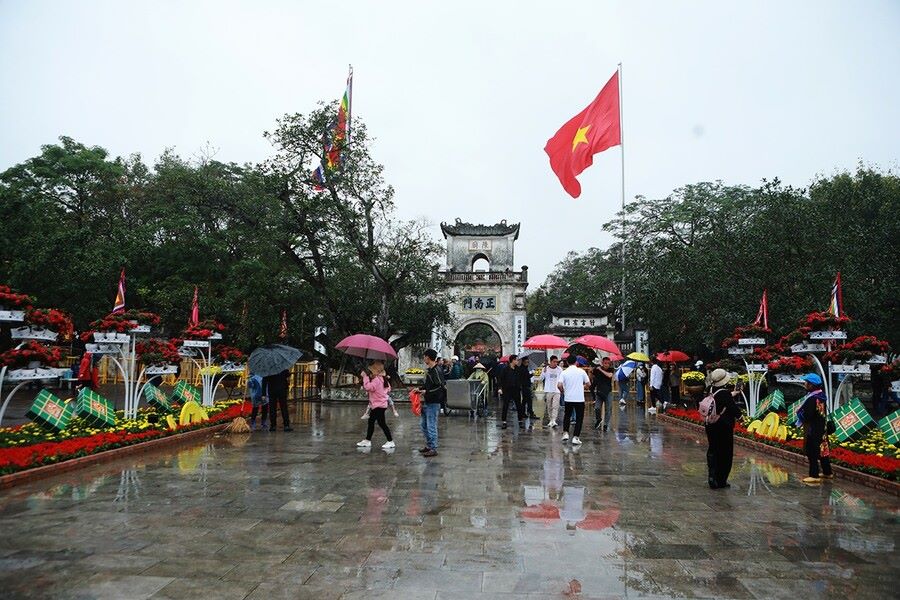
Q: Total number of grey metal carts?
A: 1